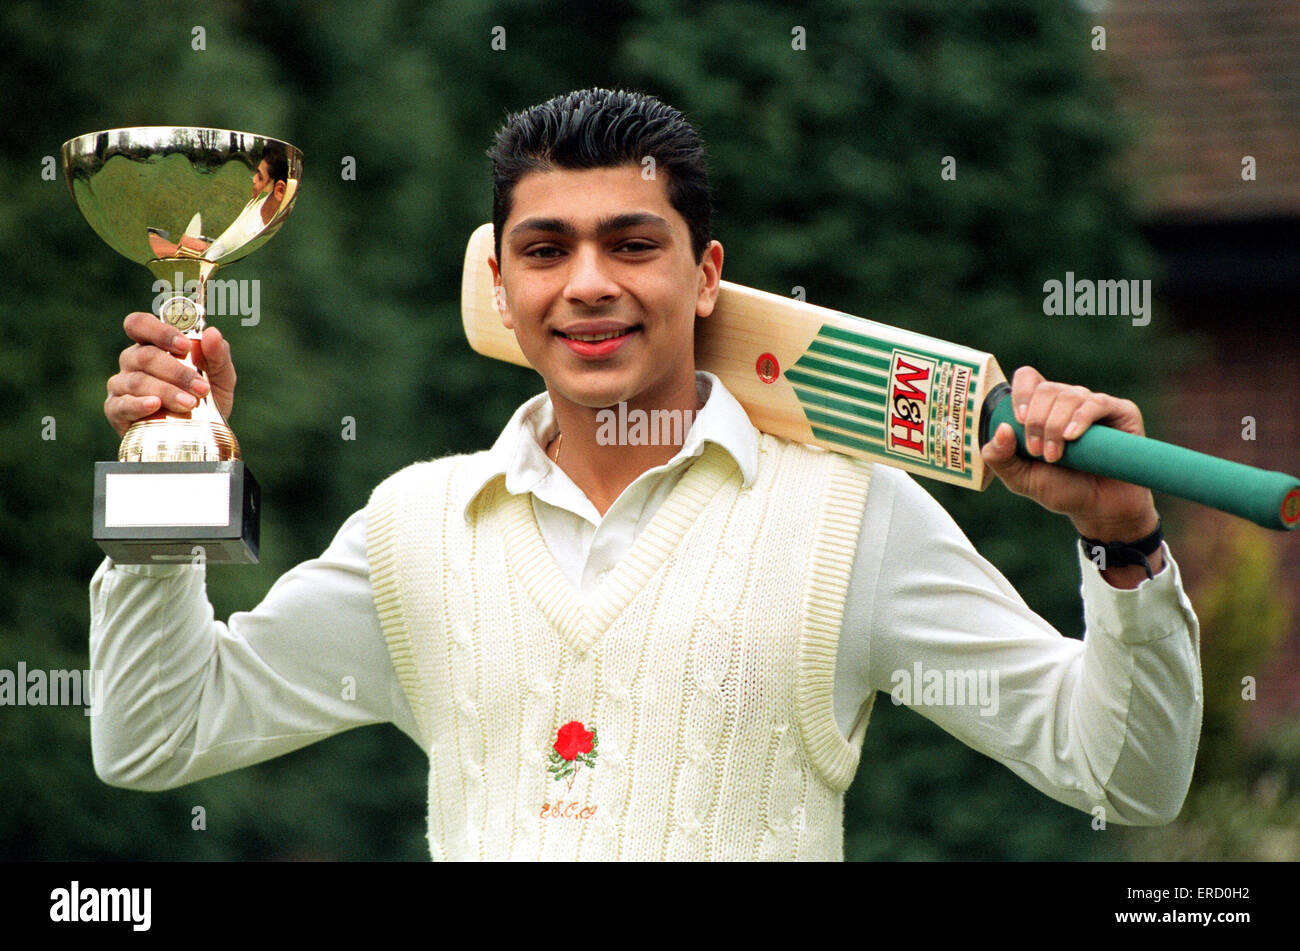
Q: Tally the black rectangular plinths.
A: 1